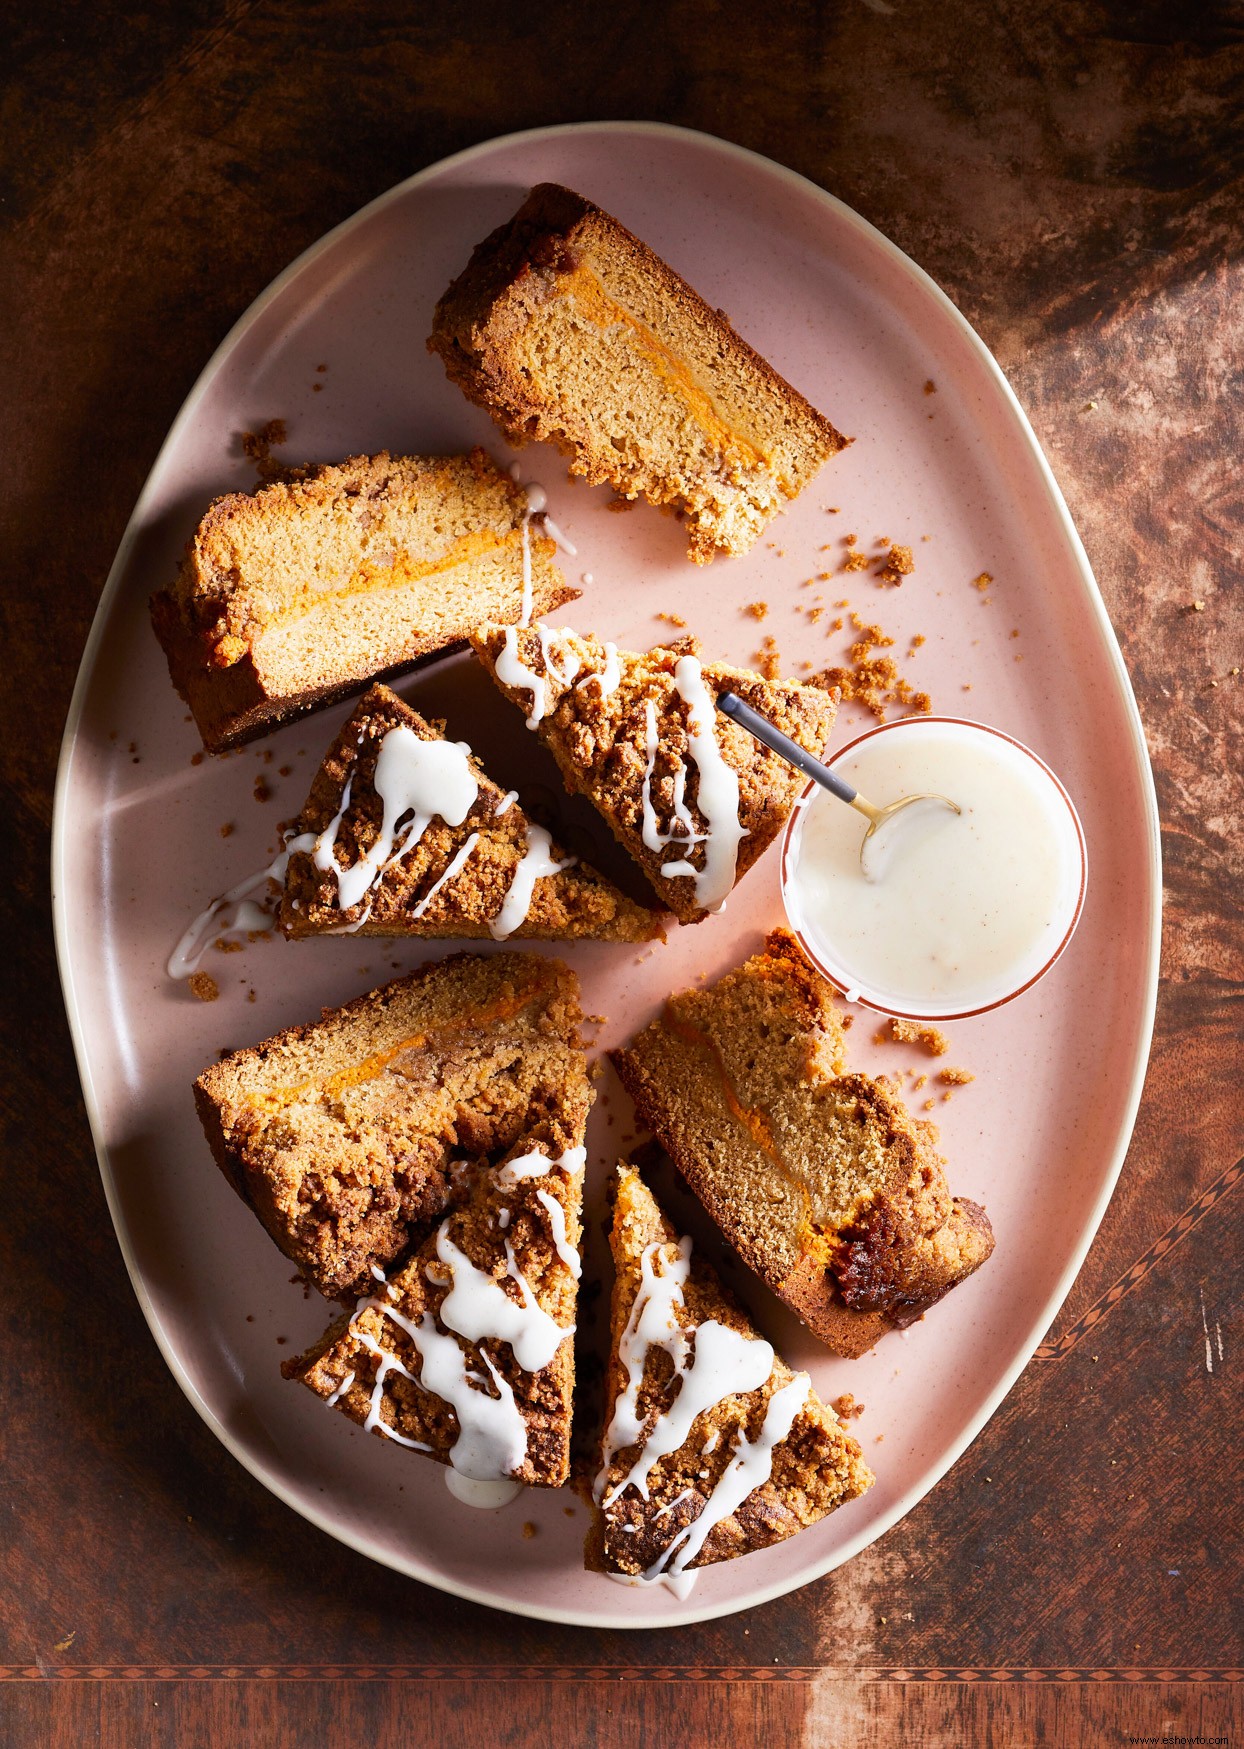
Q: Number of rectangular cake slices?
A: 4